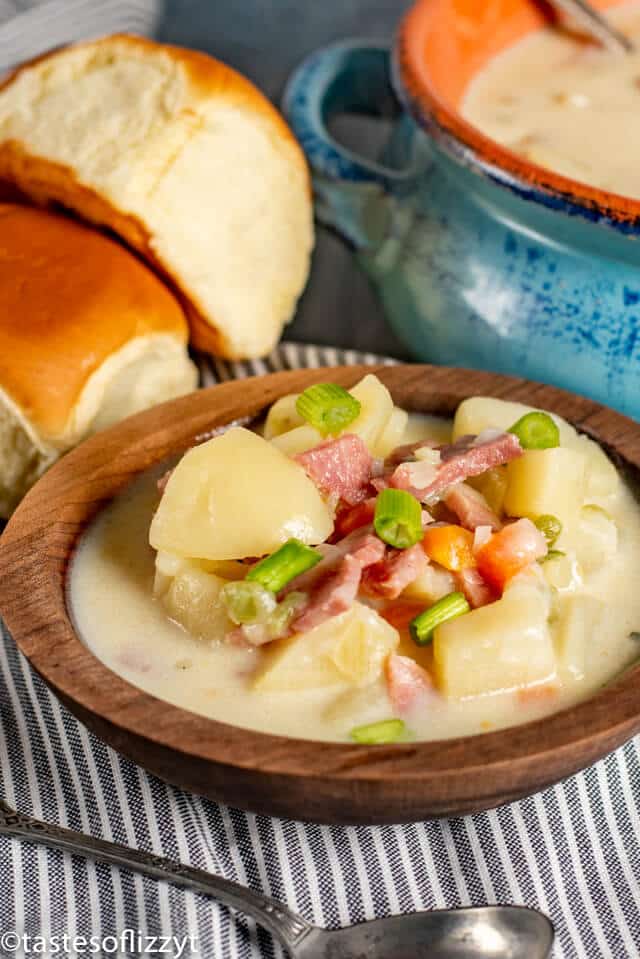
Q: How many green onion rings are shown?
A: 6